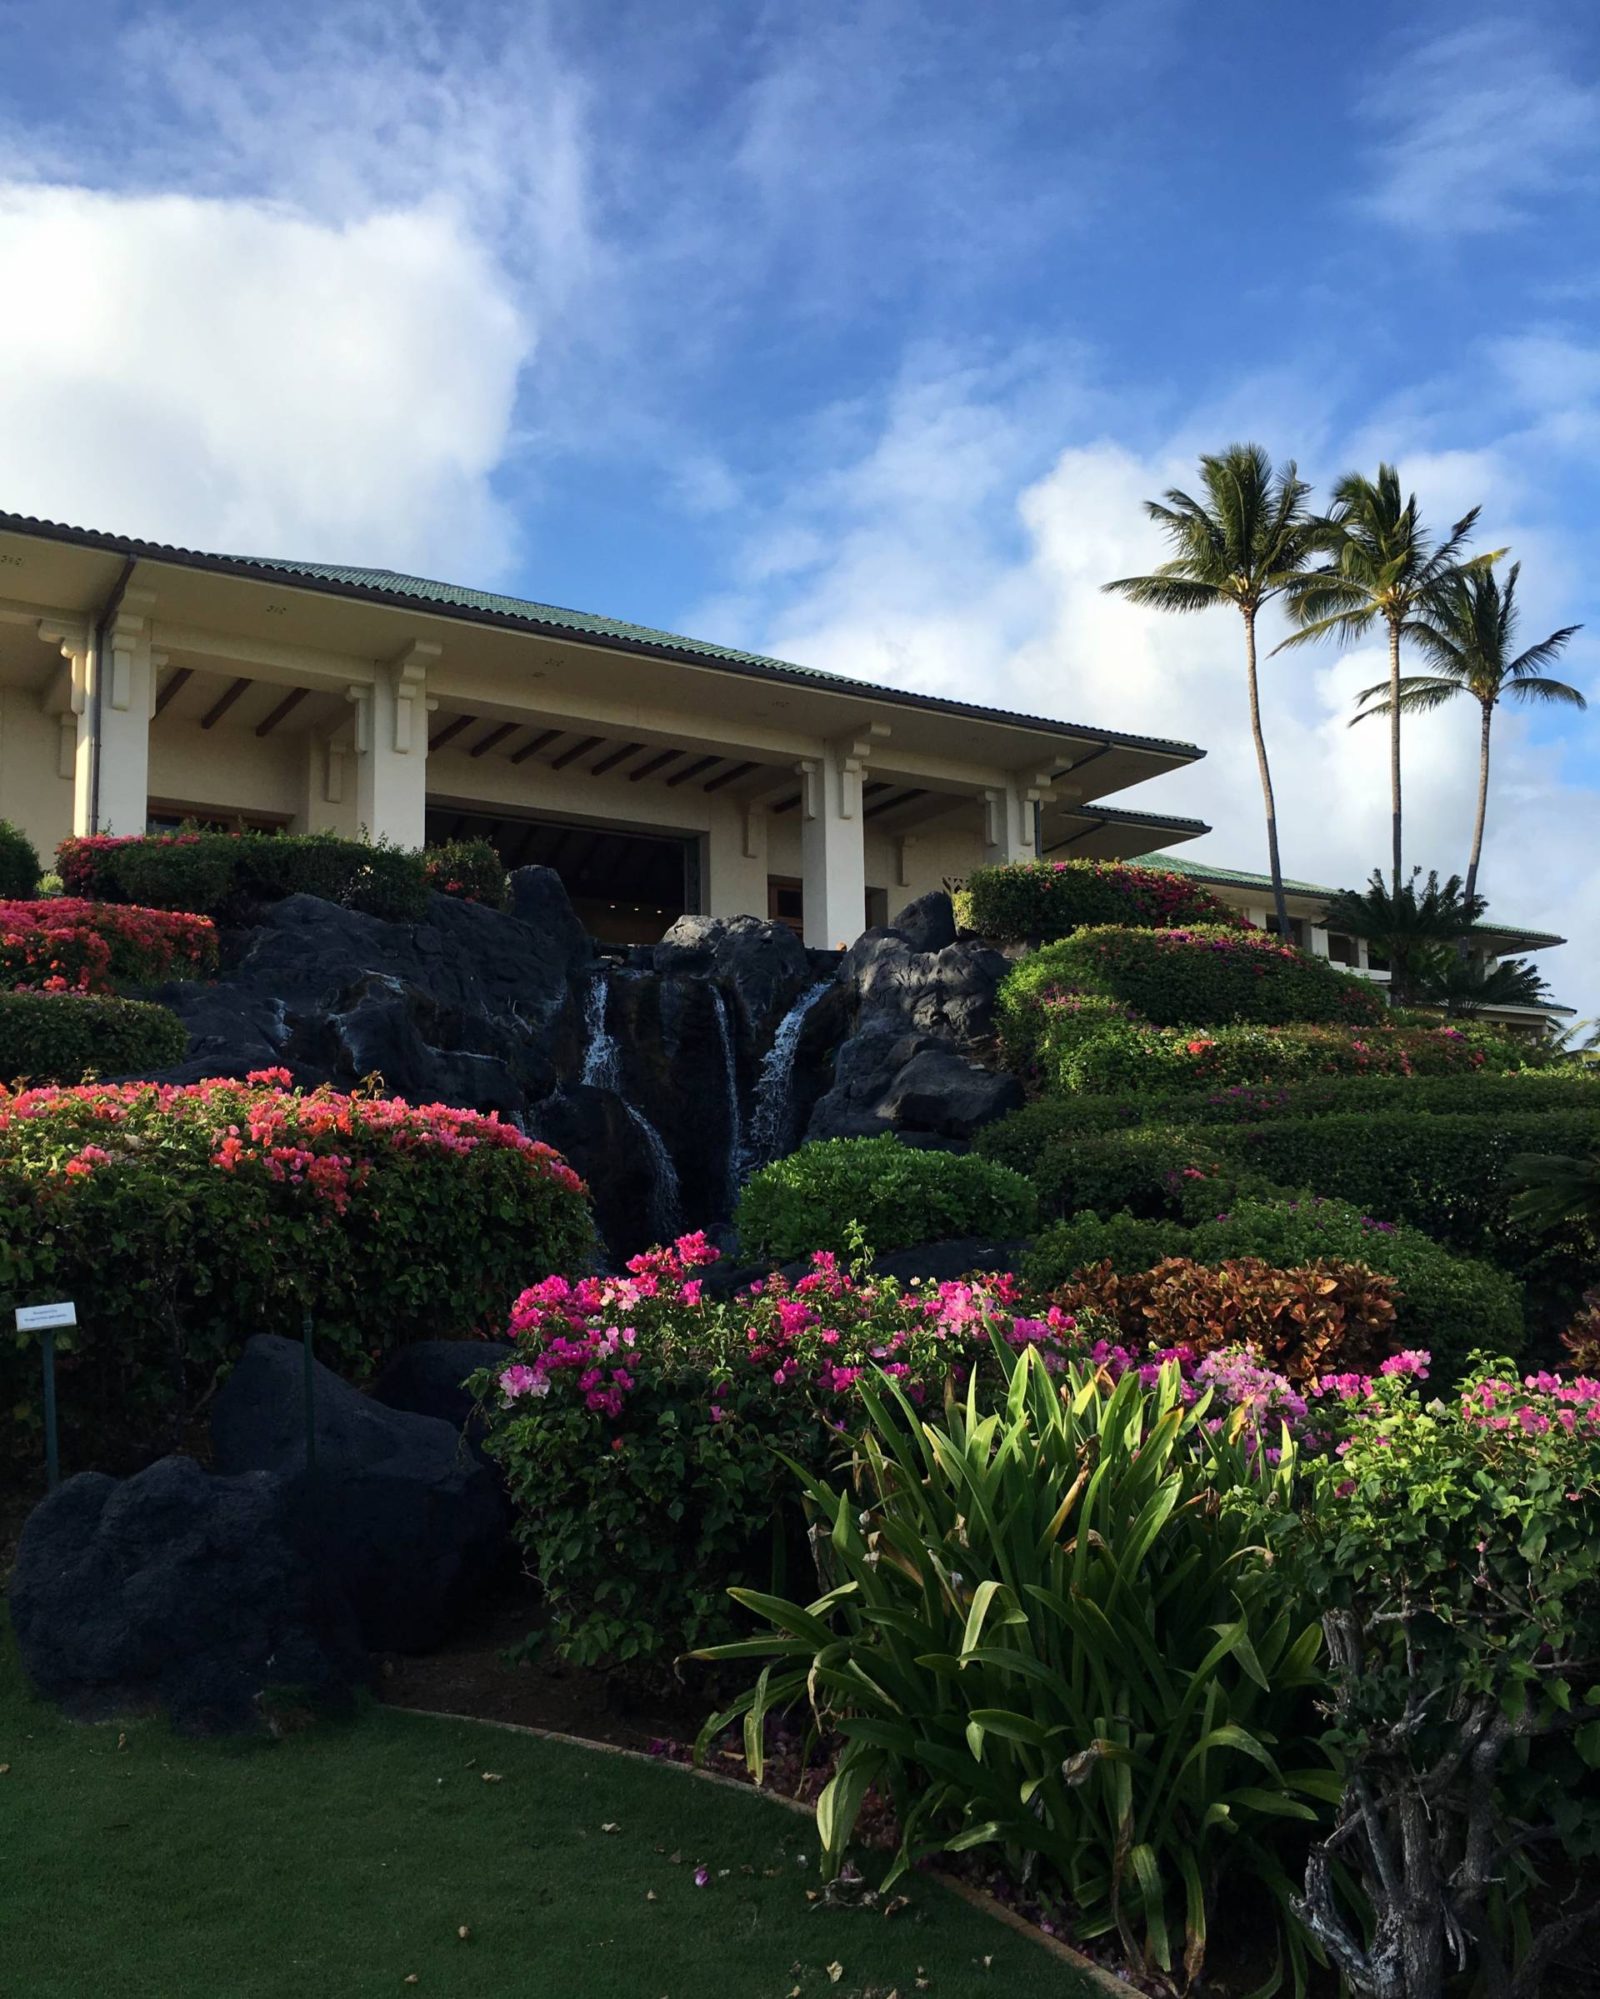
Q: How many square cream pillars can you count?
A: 4